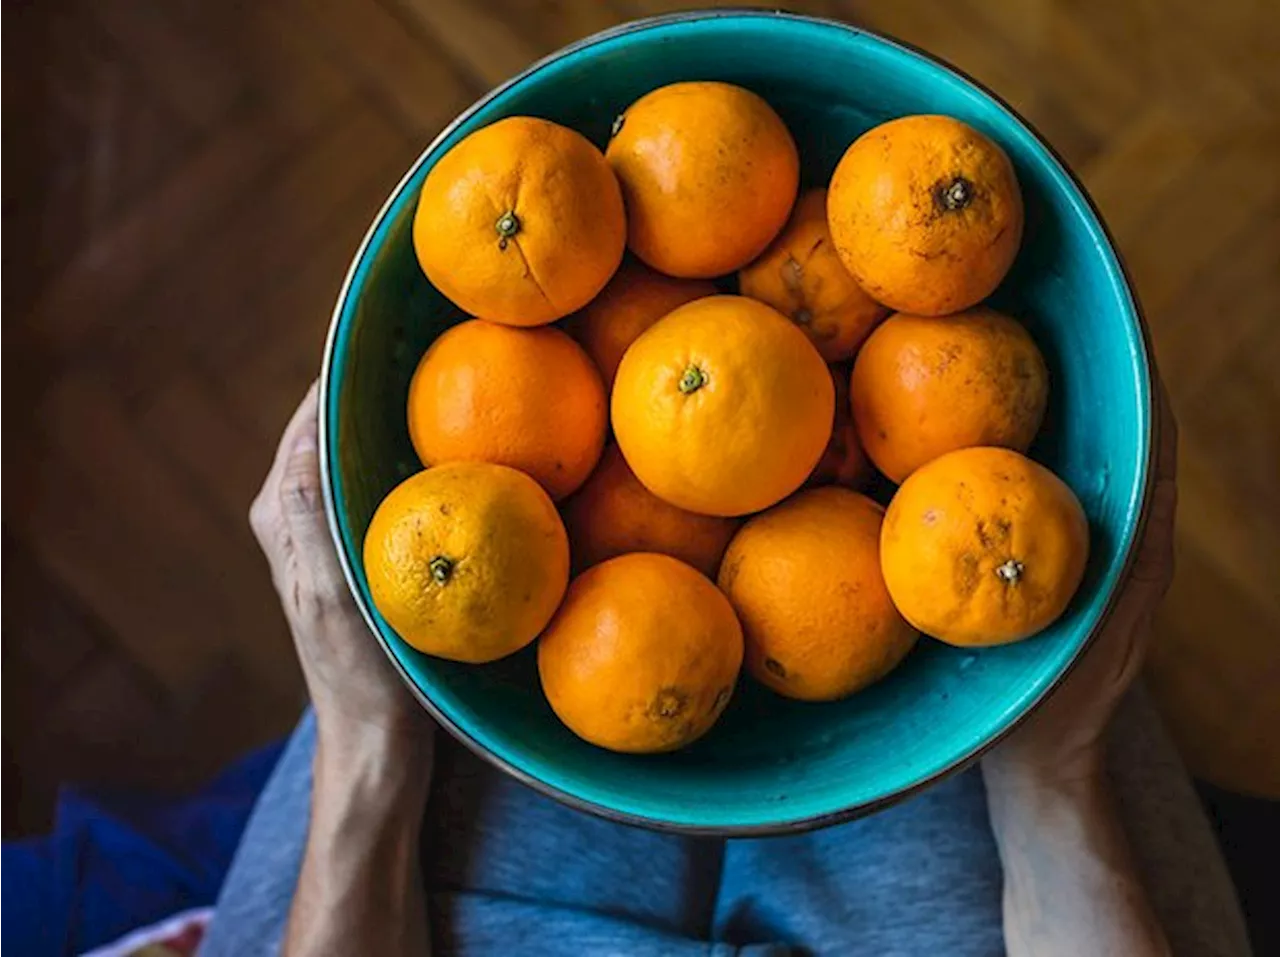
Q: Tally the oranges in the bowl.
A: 14